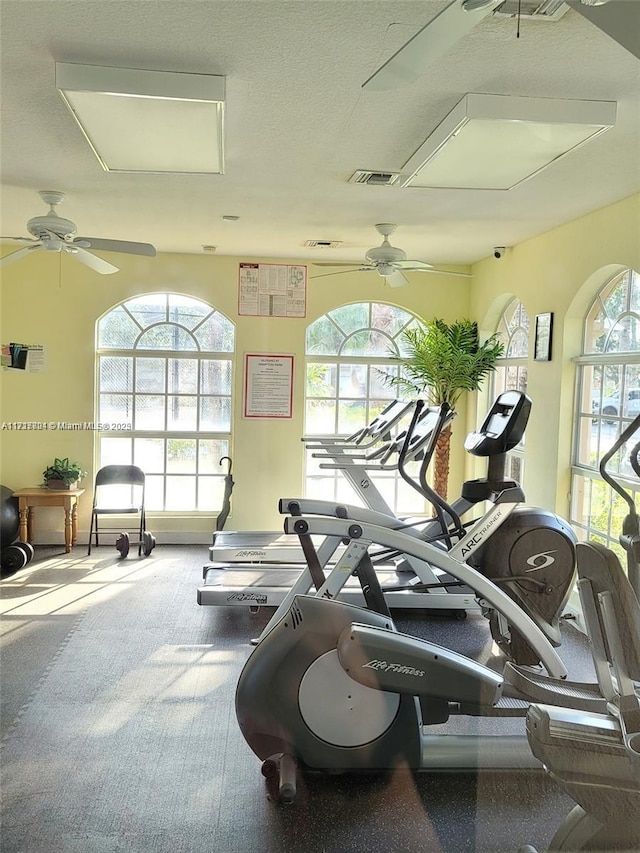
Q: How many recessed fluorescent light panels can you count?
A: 2